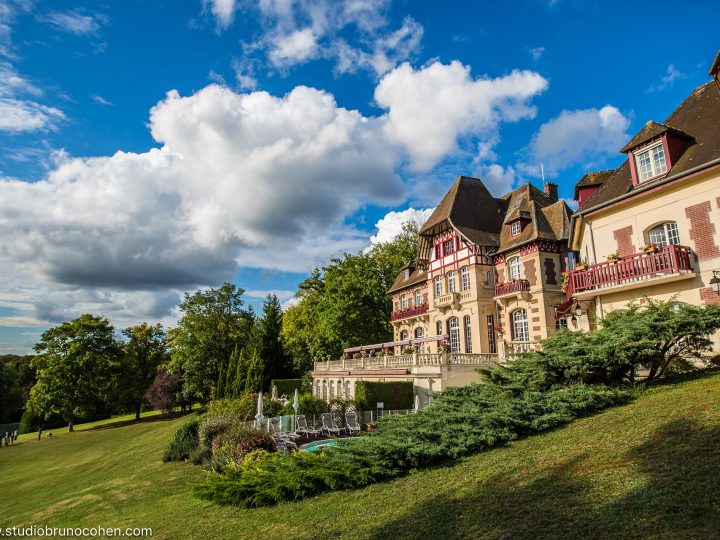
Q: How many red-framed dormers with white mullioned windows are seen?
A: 2